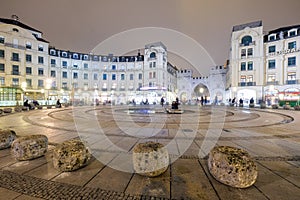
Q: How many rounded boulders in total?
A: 5